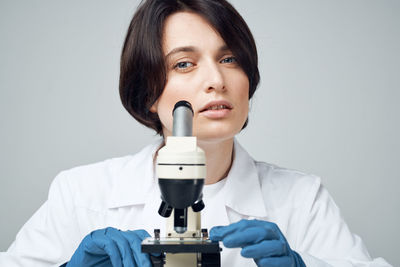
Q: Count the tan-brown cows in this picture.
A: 0